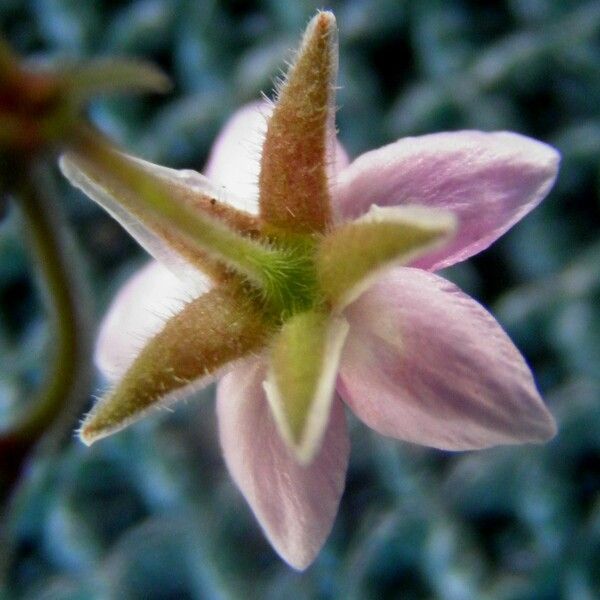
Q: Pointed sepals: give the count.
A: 5